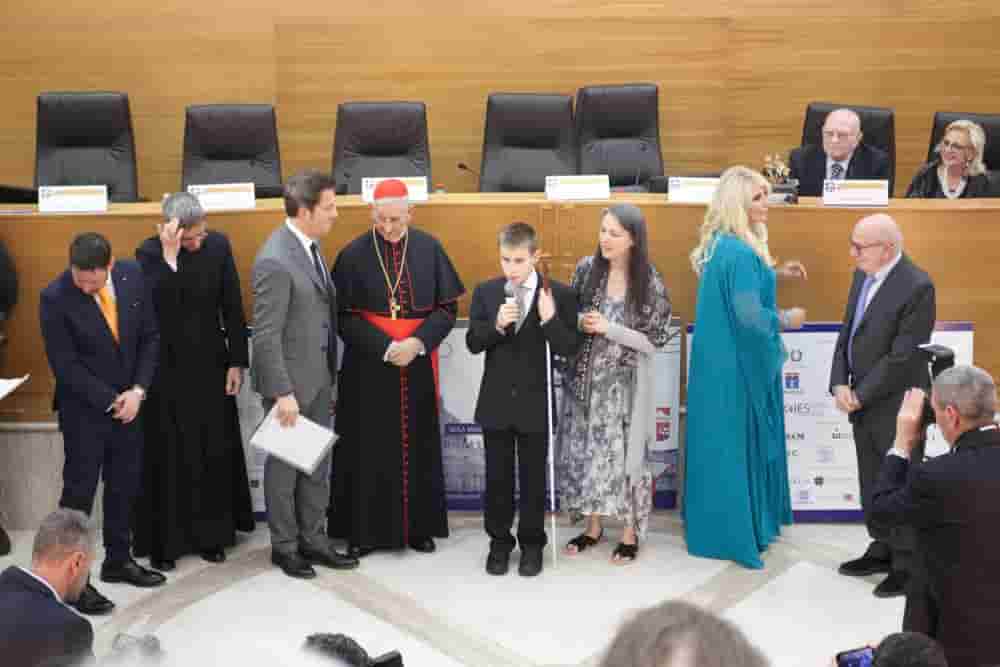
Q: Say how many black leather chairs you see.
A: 7